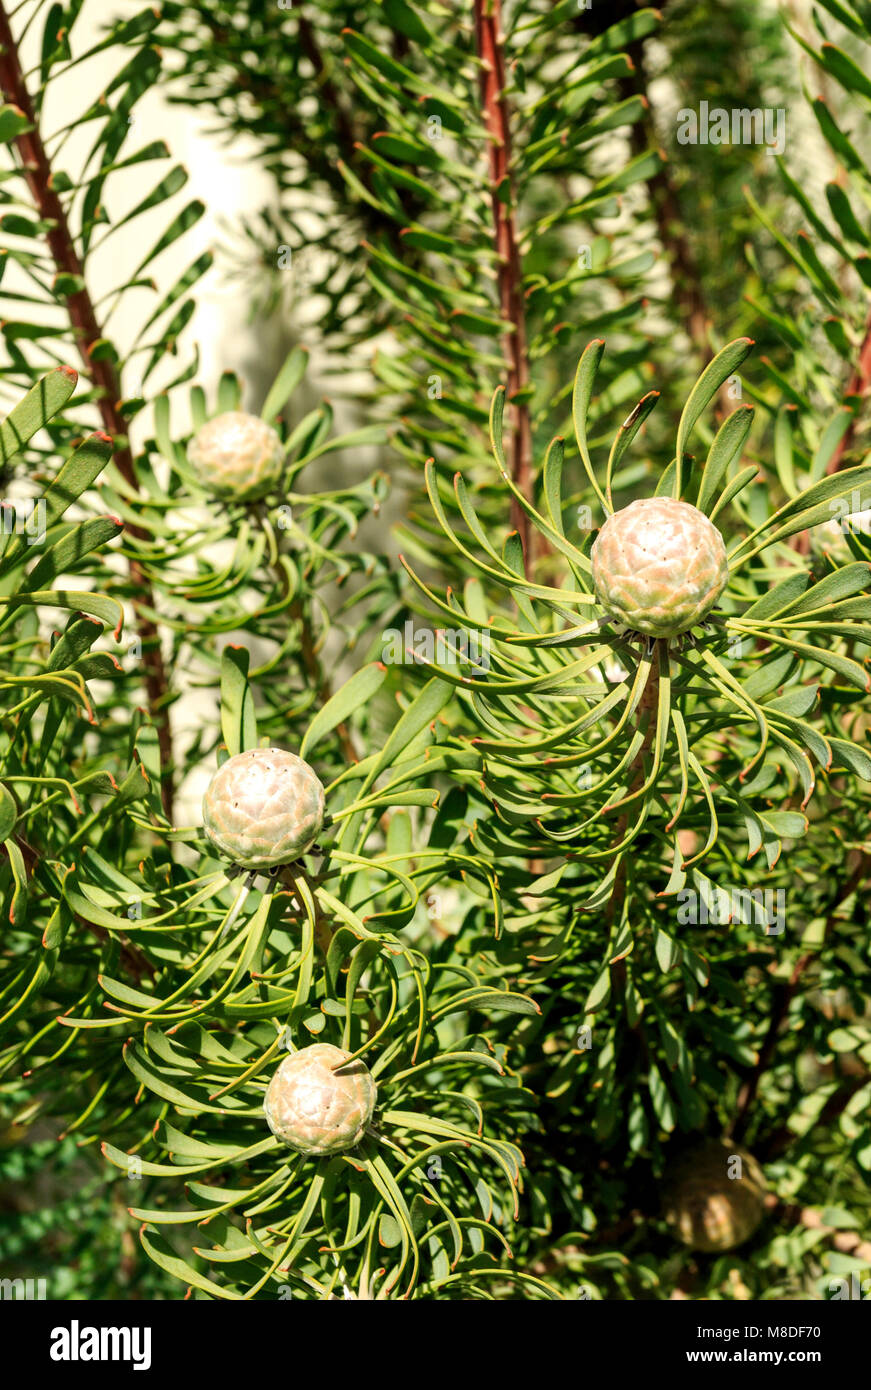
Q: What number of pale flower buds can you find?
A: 4